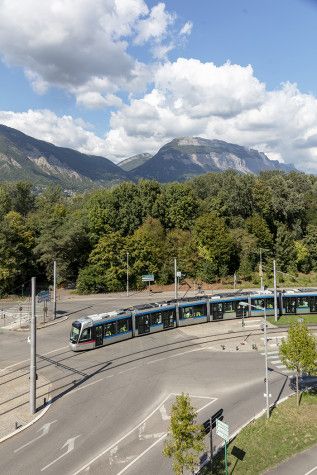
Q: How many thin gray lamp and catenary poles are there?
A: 7